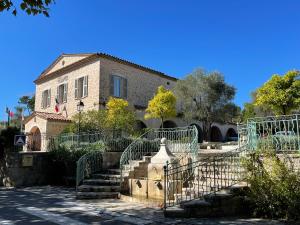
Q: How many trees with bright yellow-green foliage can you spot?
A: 3